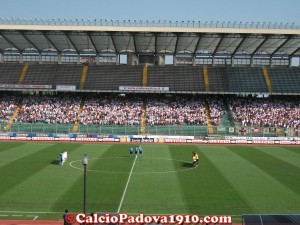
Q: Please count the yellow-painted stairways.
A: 9